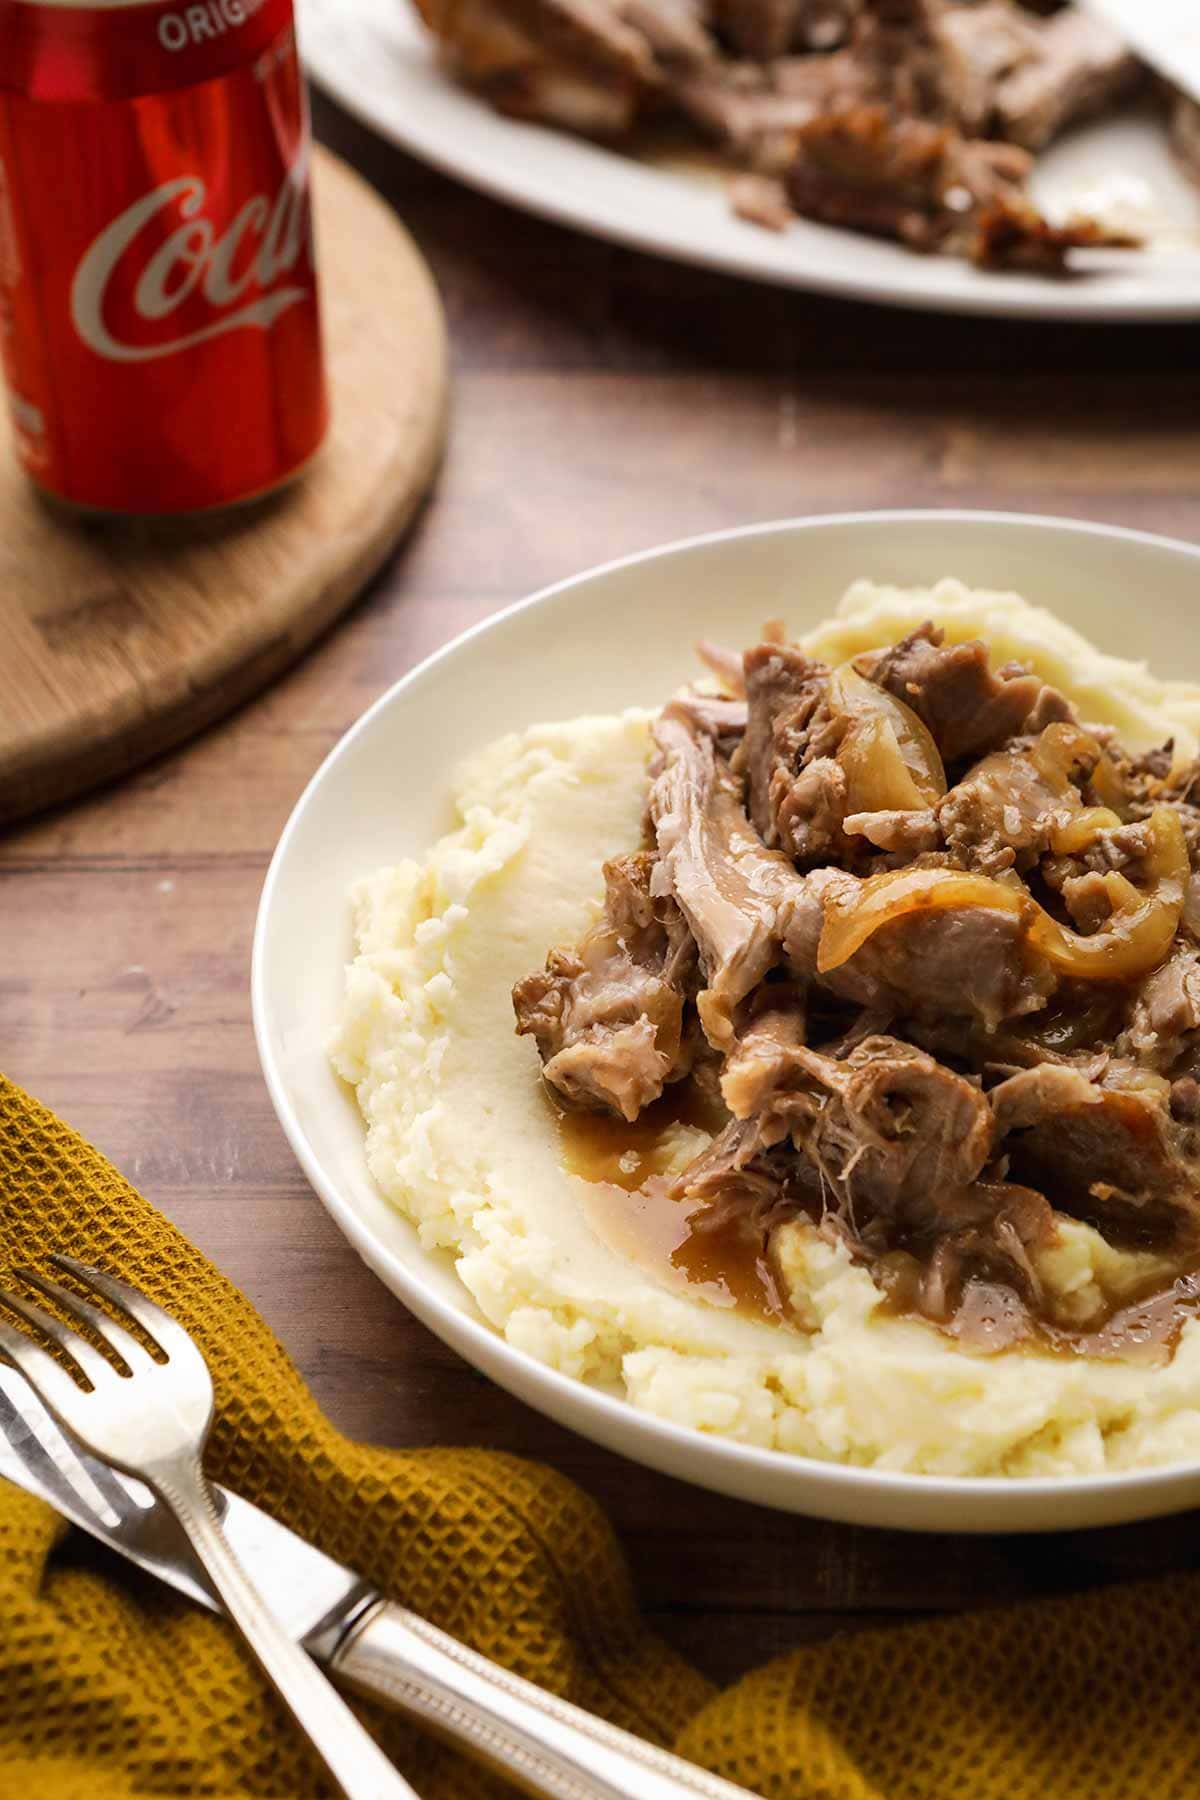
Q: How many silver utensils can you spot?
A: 2